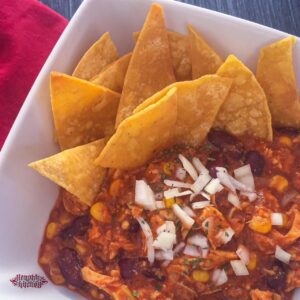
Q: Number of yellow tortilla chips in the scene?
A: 11